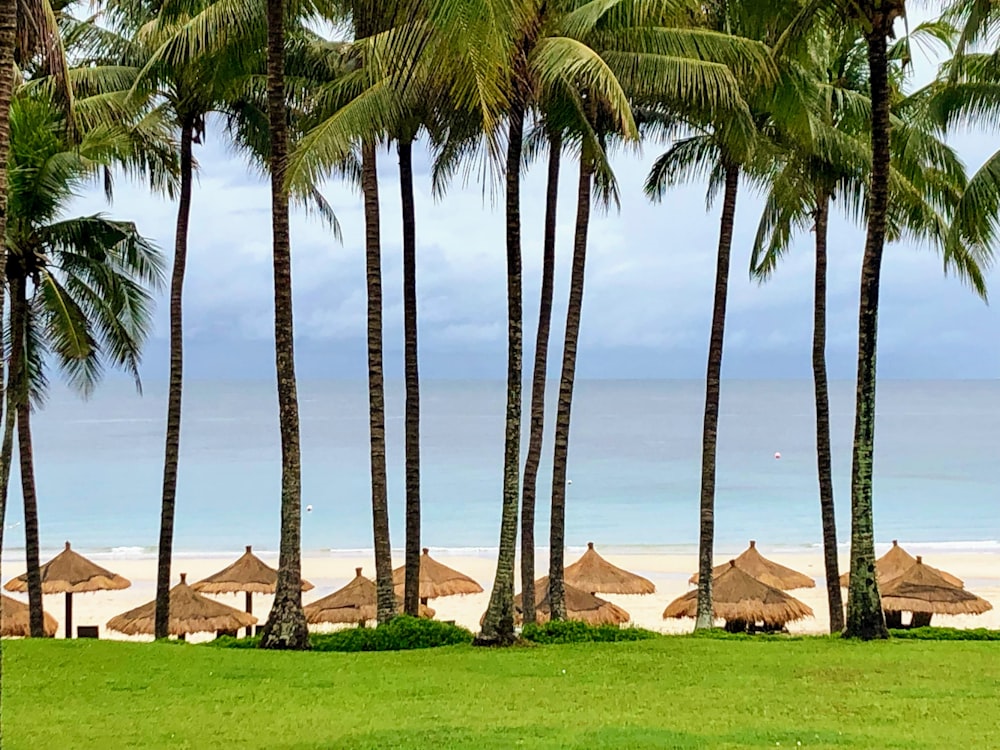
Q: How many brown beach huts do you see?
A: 12